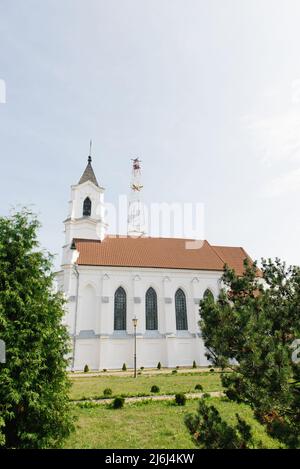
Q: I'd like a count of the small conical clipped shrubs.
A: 4